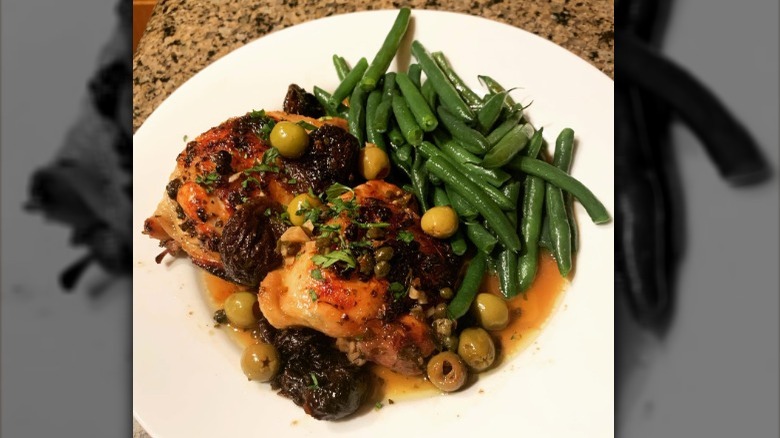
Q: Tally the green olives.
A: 9